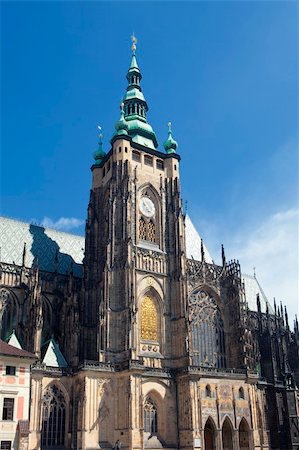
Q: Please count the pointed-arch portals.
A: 3